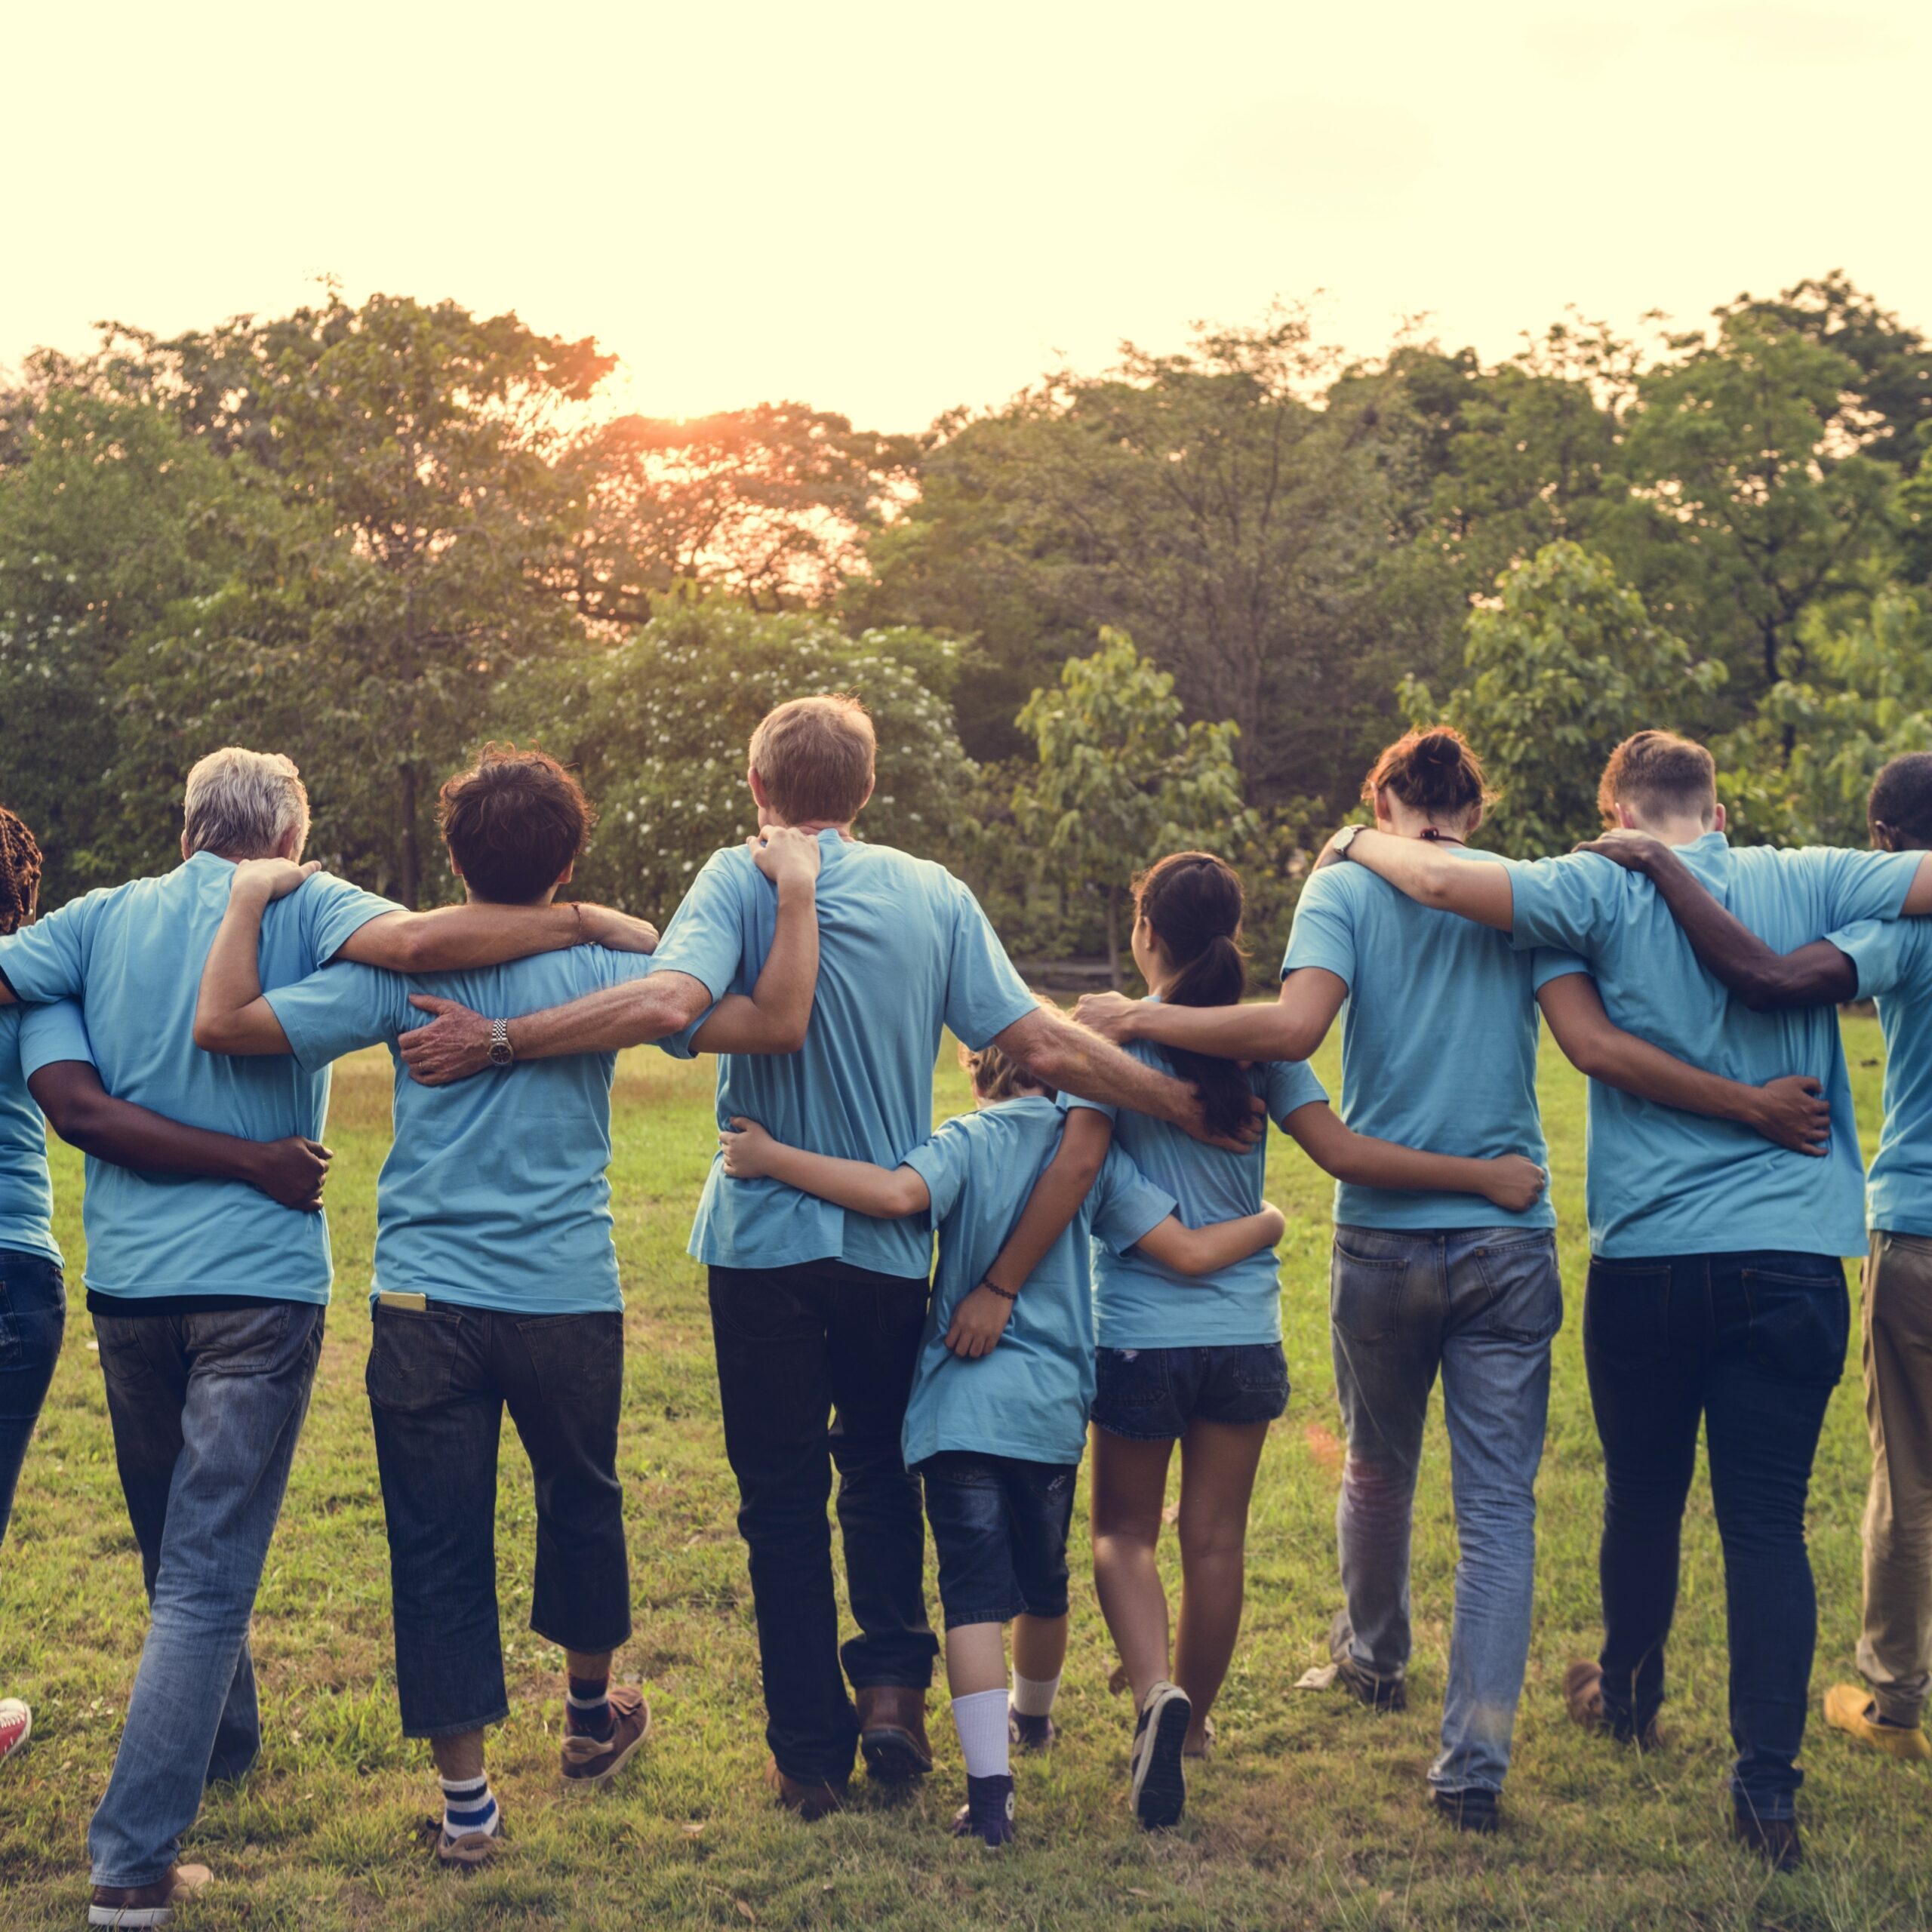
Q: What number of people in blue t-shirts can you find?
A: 9